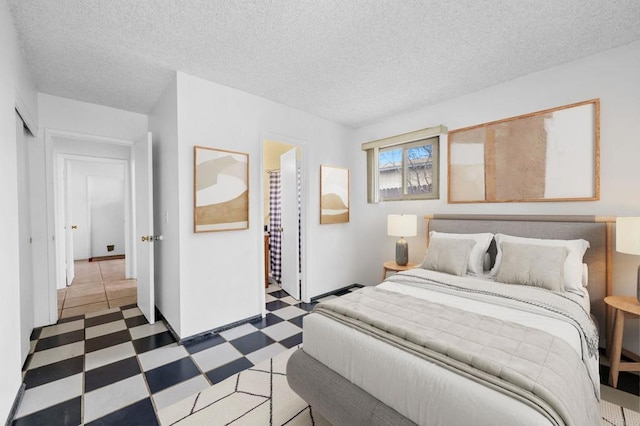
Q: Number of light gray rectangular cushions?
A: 2